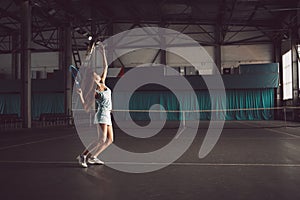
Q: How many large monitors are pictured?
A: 0